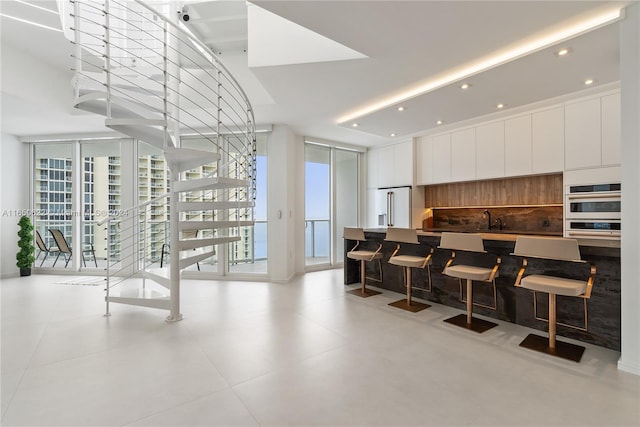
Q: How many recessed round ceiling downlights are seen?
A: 8